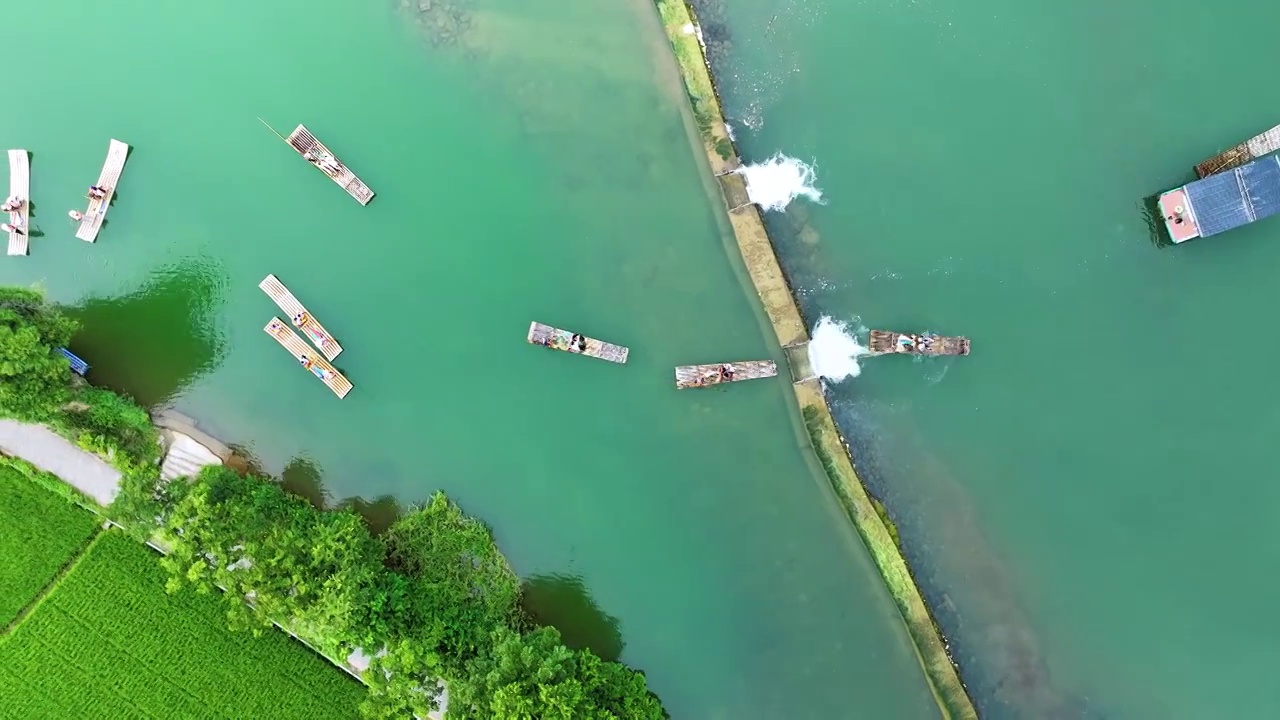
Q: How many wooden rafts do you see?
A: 9